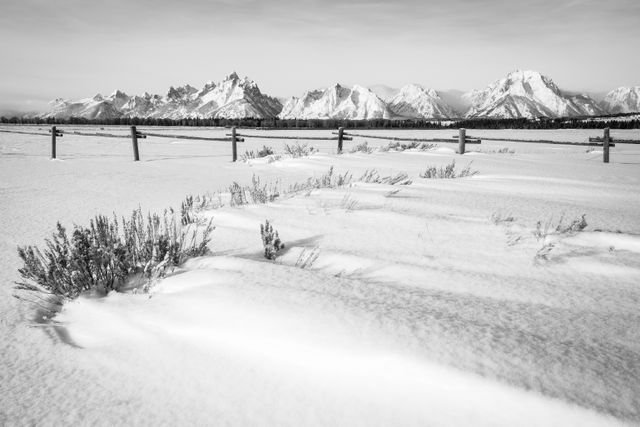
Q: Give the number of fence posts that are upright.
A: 6